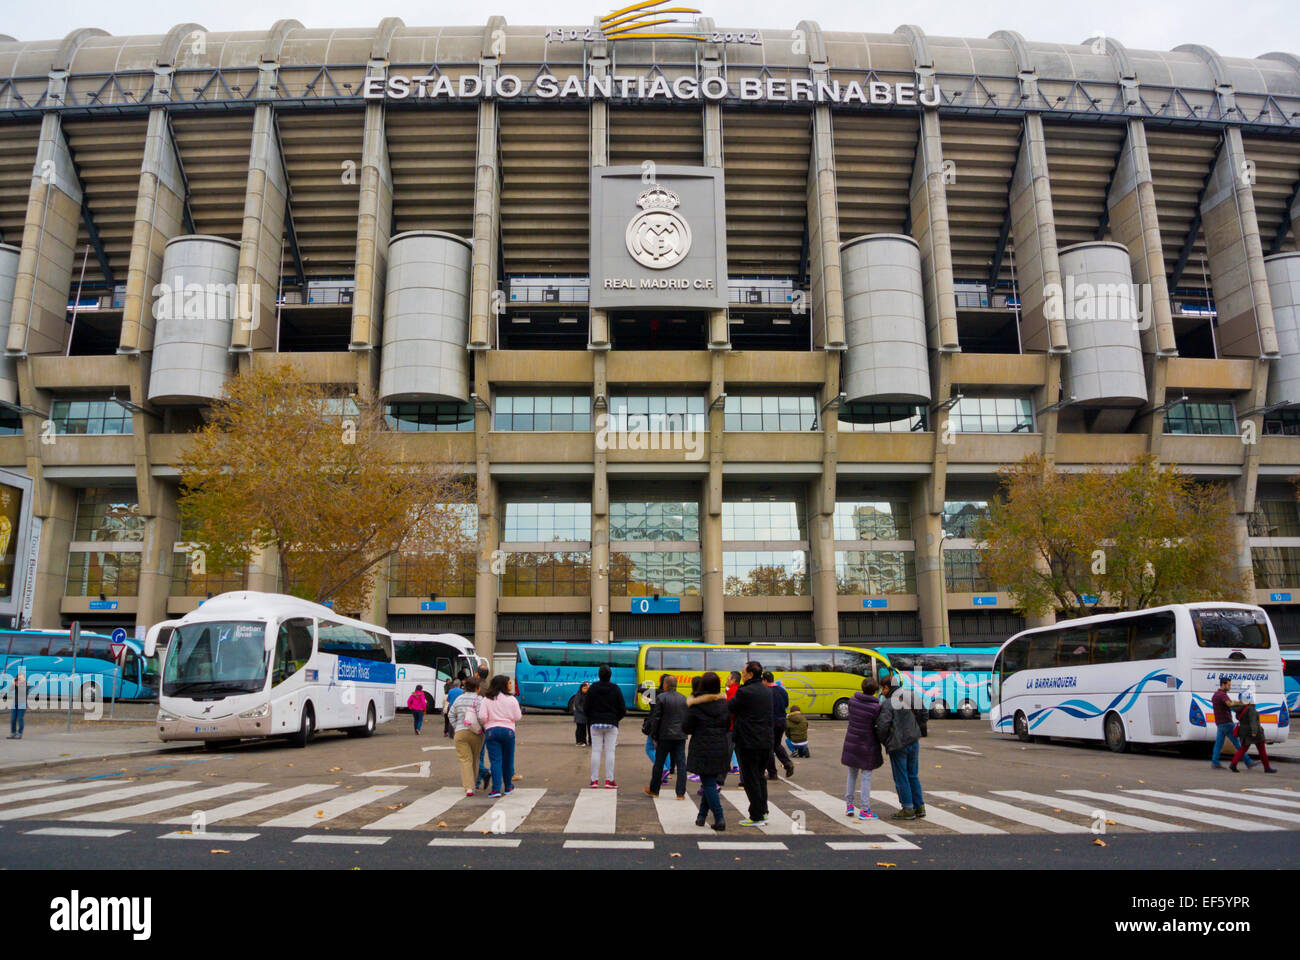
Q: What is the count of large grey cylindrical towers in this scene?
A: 6